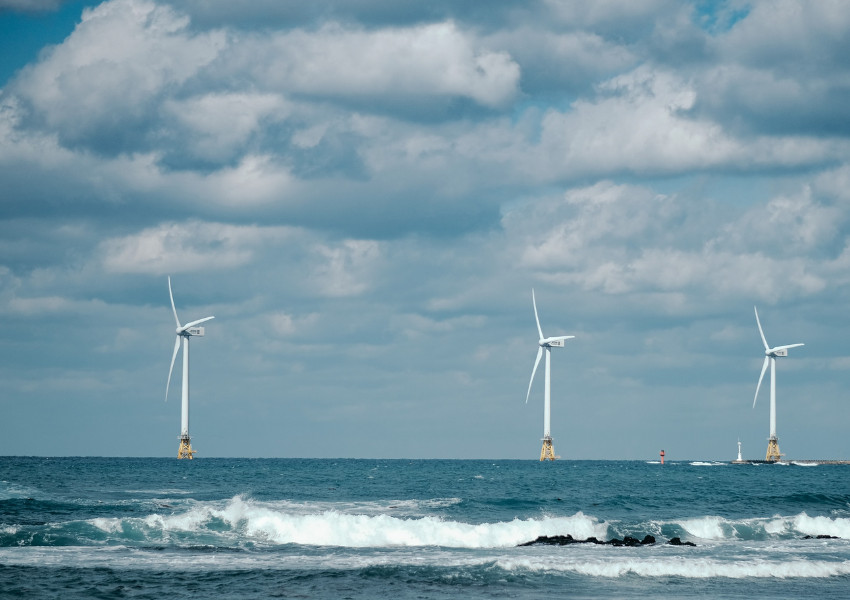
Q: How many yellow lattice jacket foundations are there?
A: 3